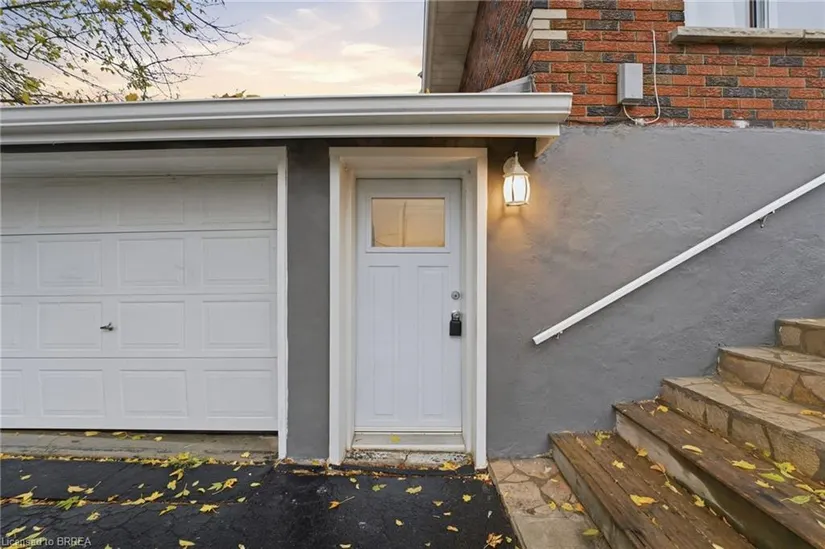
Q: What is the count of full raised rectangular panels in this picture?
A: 14